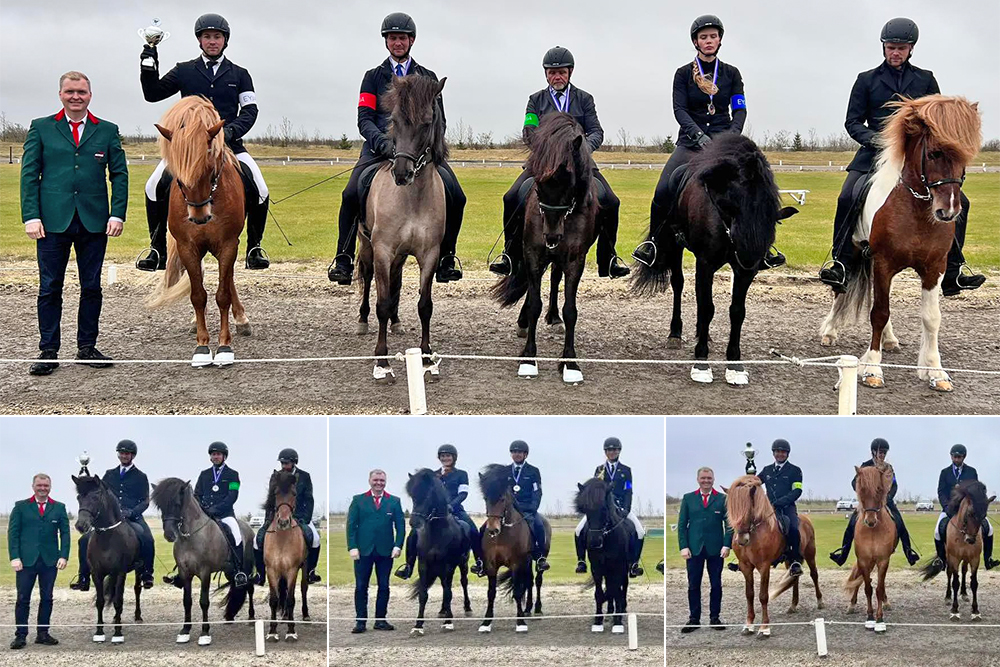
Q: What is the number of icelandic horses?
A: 14